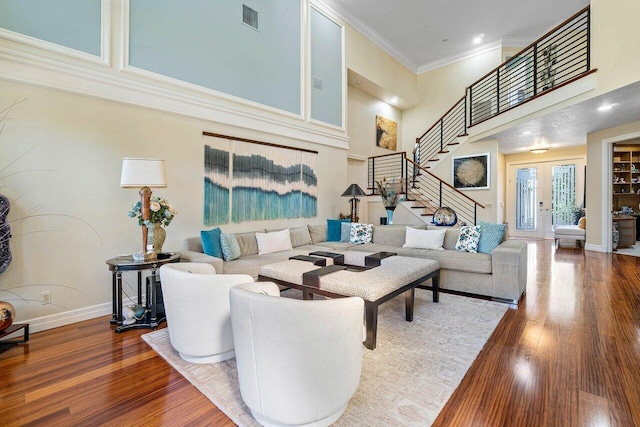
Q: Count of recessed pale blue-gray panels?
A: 3